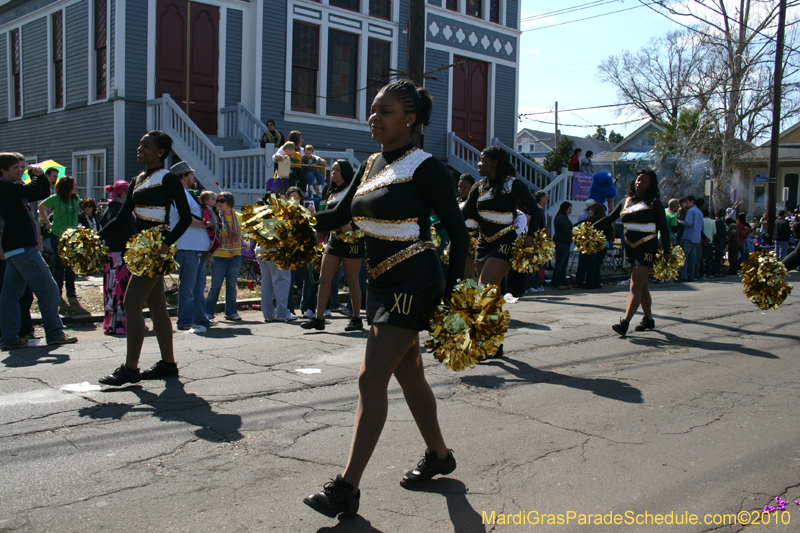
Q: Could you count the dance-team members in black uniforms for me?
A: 6